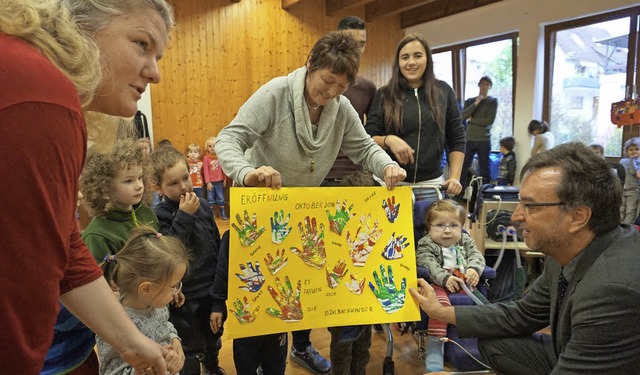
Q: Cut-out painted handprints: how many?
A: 14